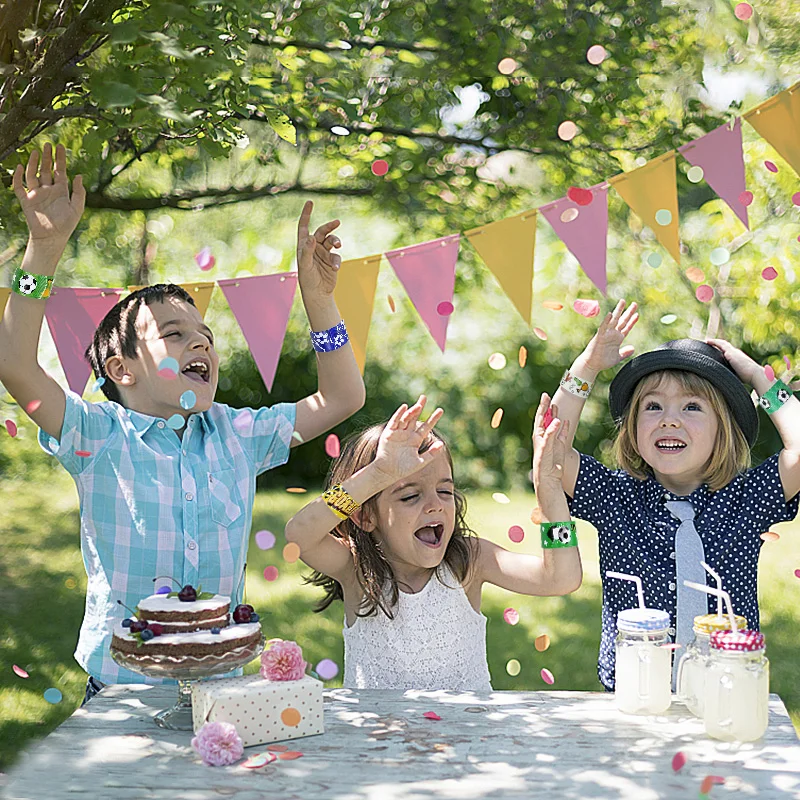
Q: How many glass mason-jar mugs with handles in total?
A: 3